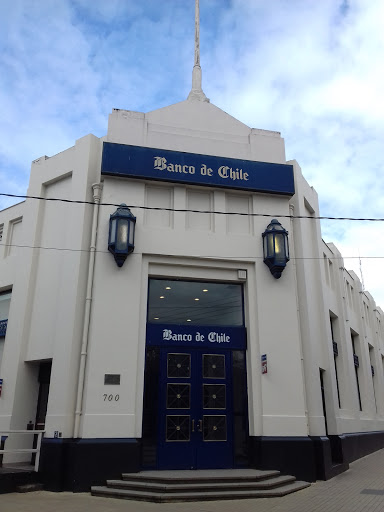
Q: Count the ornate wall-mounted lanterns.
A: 2